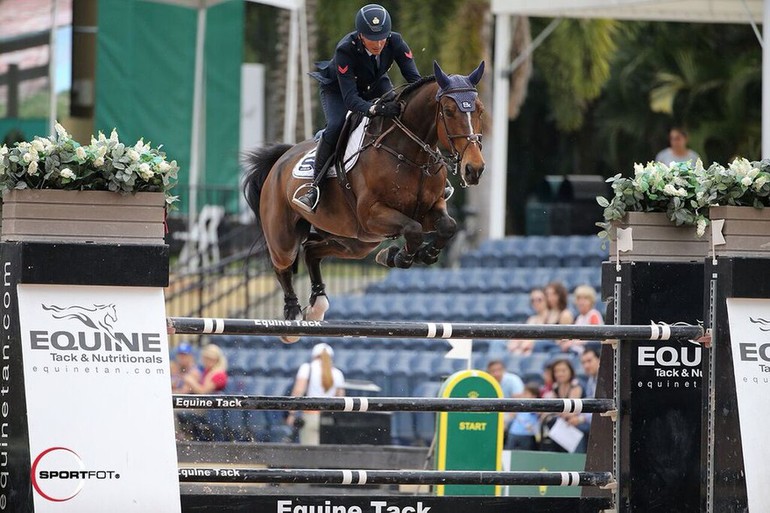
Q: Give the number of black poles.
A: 3